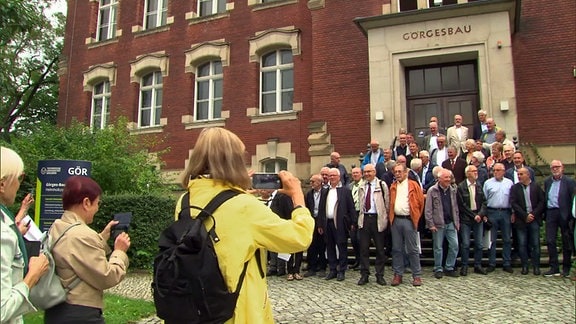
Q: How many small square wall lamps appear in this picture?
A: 2